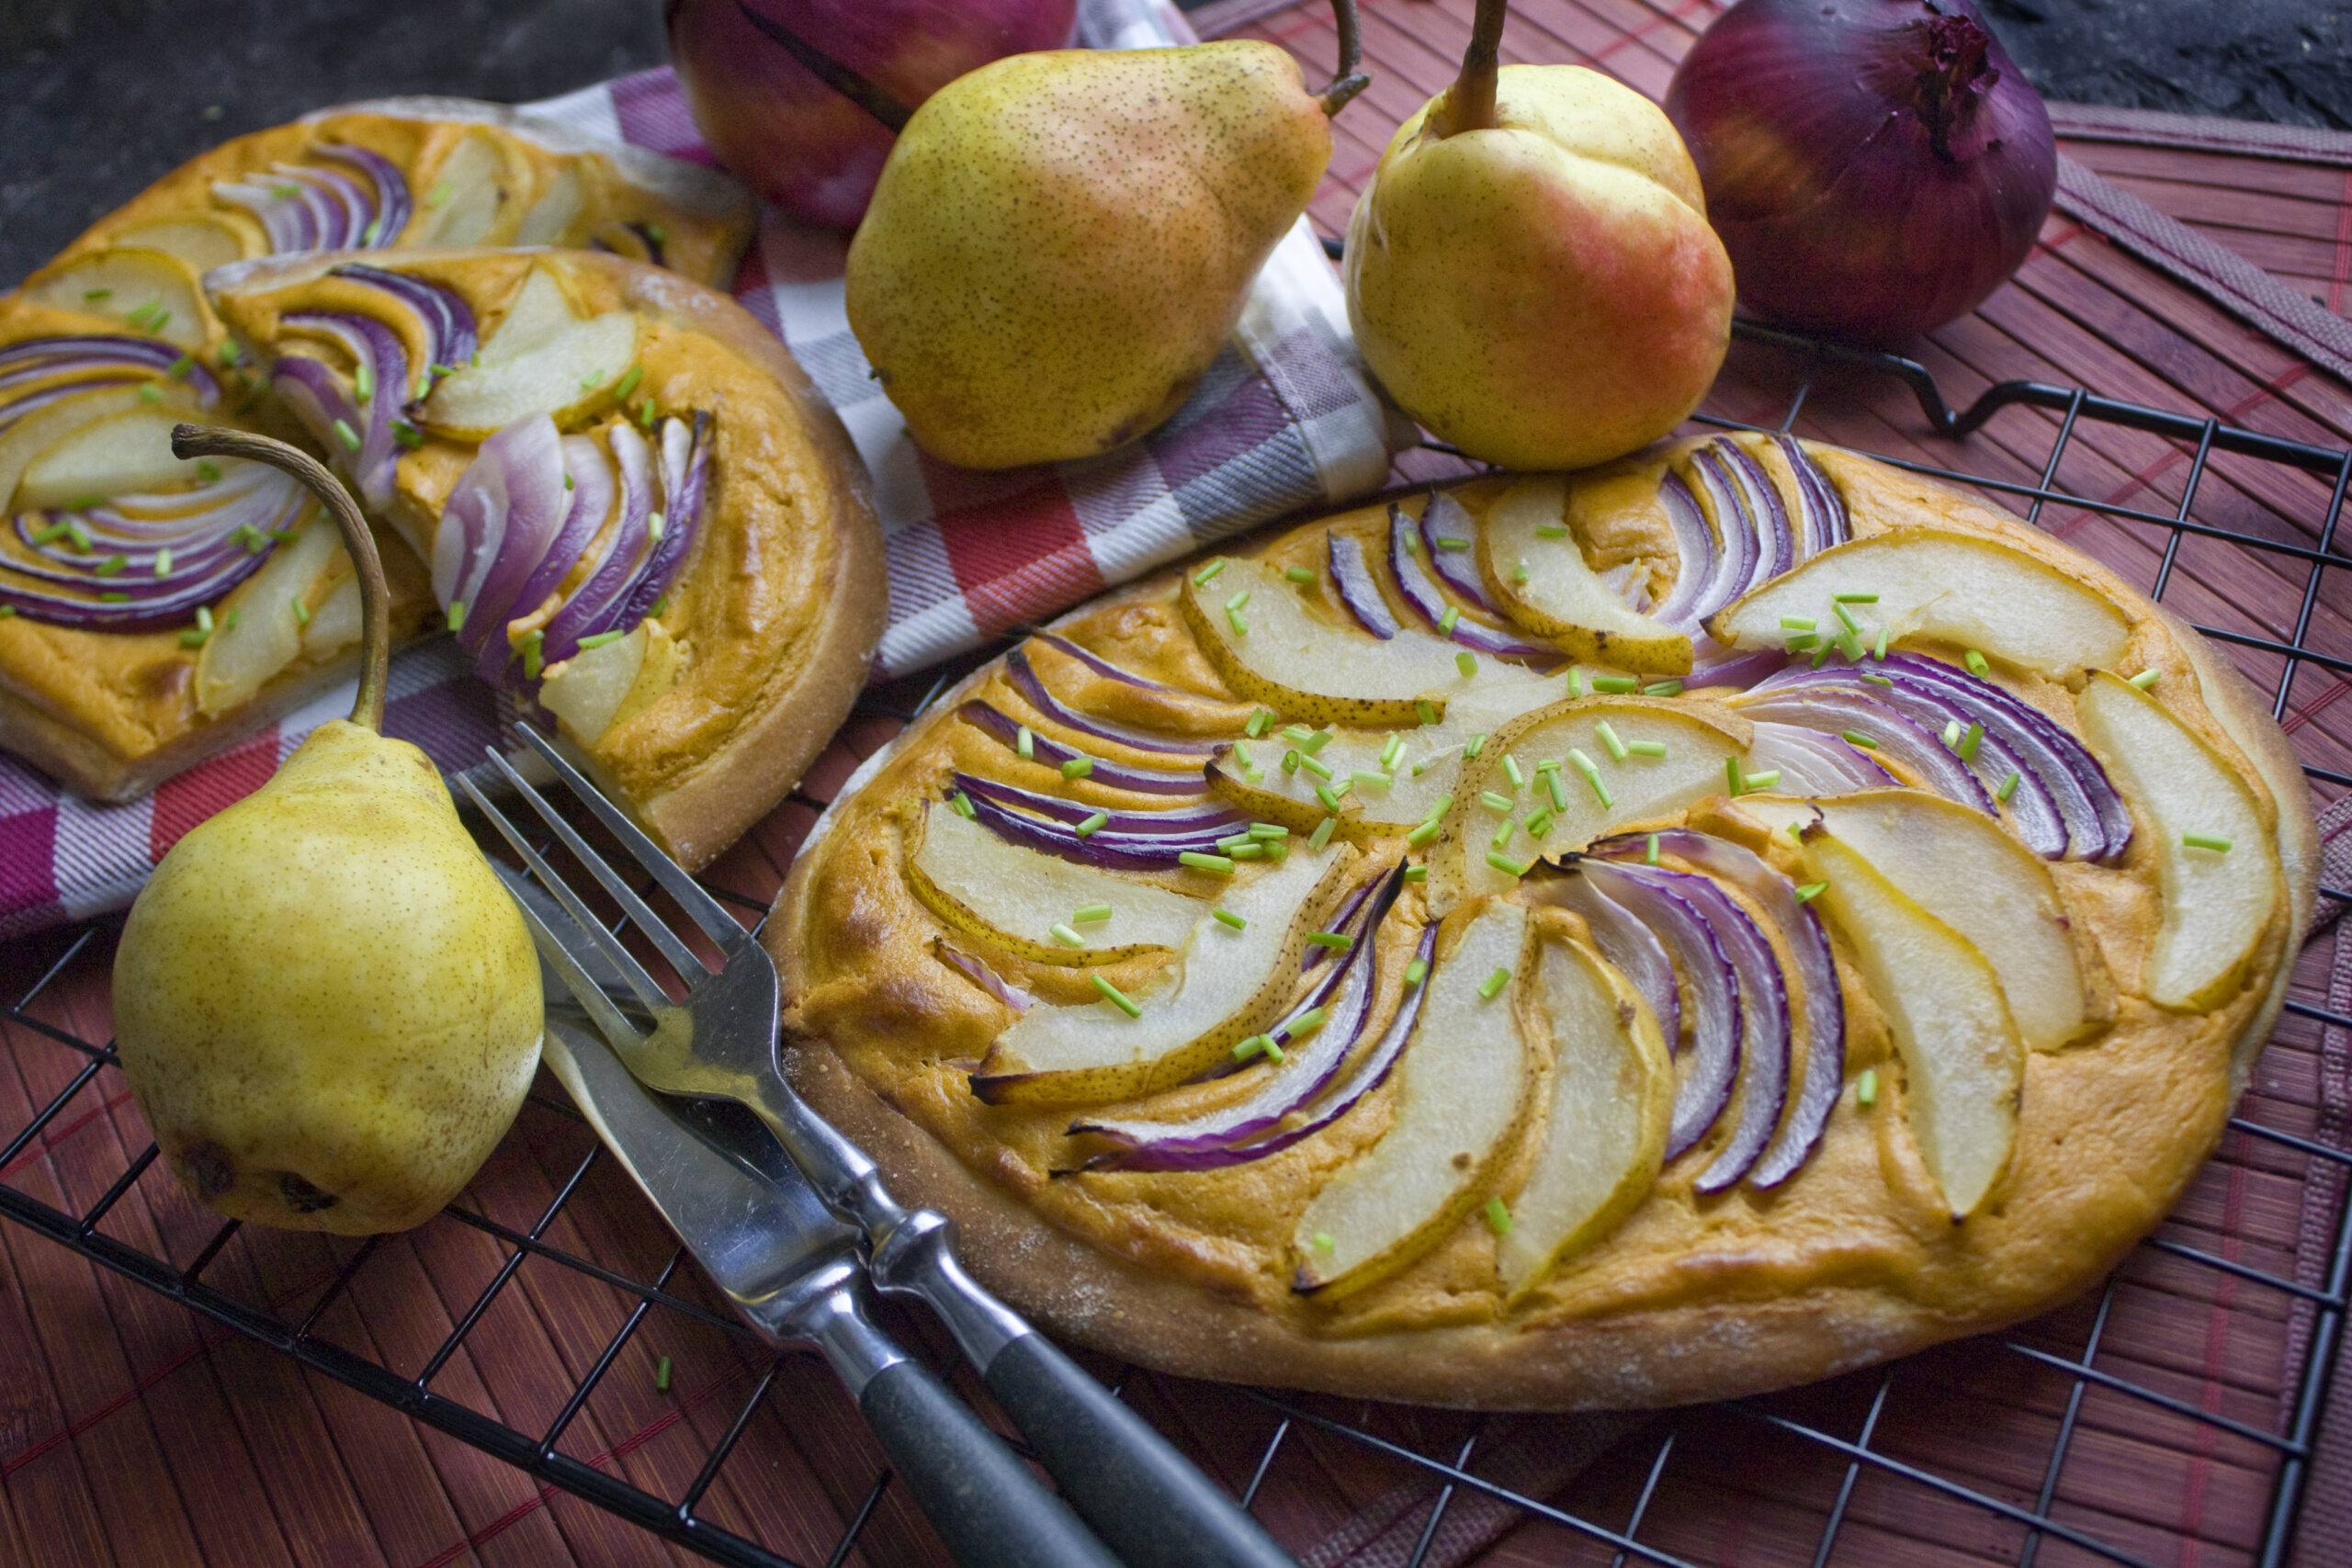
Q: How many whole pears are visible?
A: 3